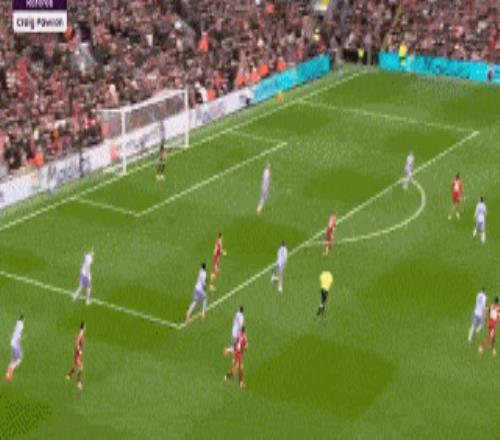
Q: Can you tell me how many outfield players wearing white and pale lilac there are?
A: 9